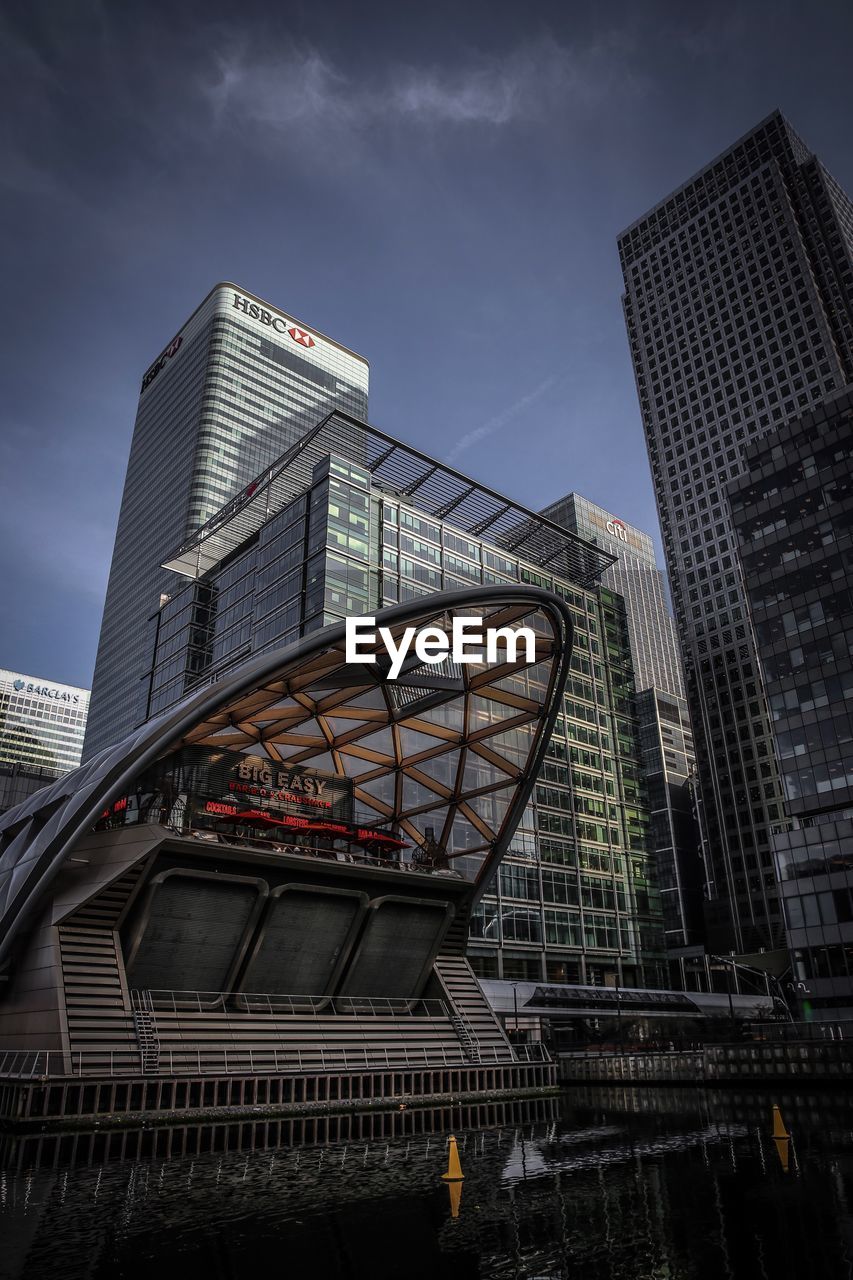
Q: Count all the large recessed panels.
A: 3